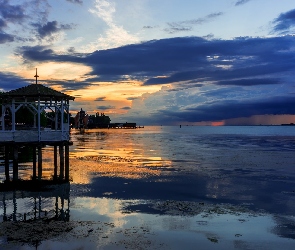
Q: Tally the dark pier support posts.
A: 7